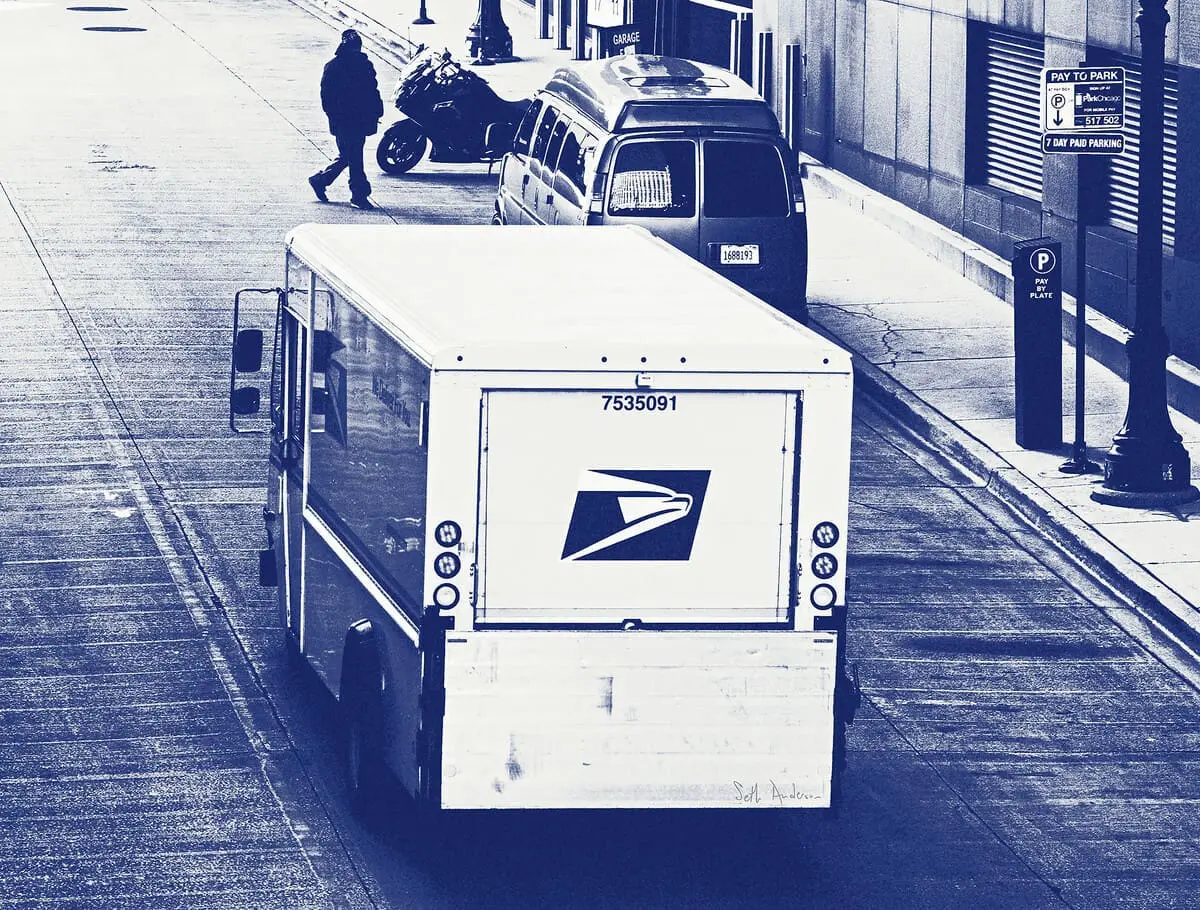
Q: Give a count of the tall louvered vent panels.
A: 2